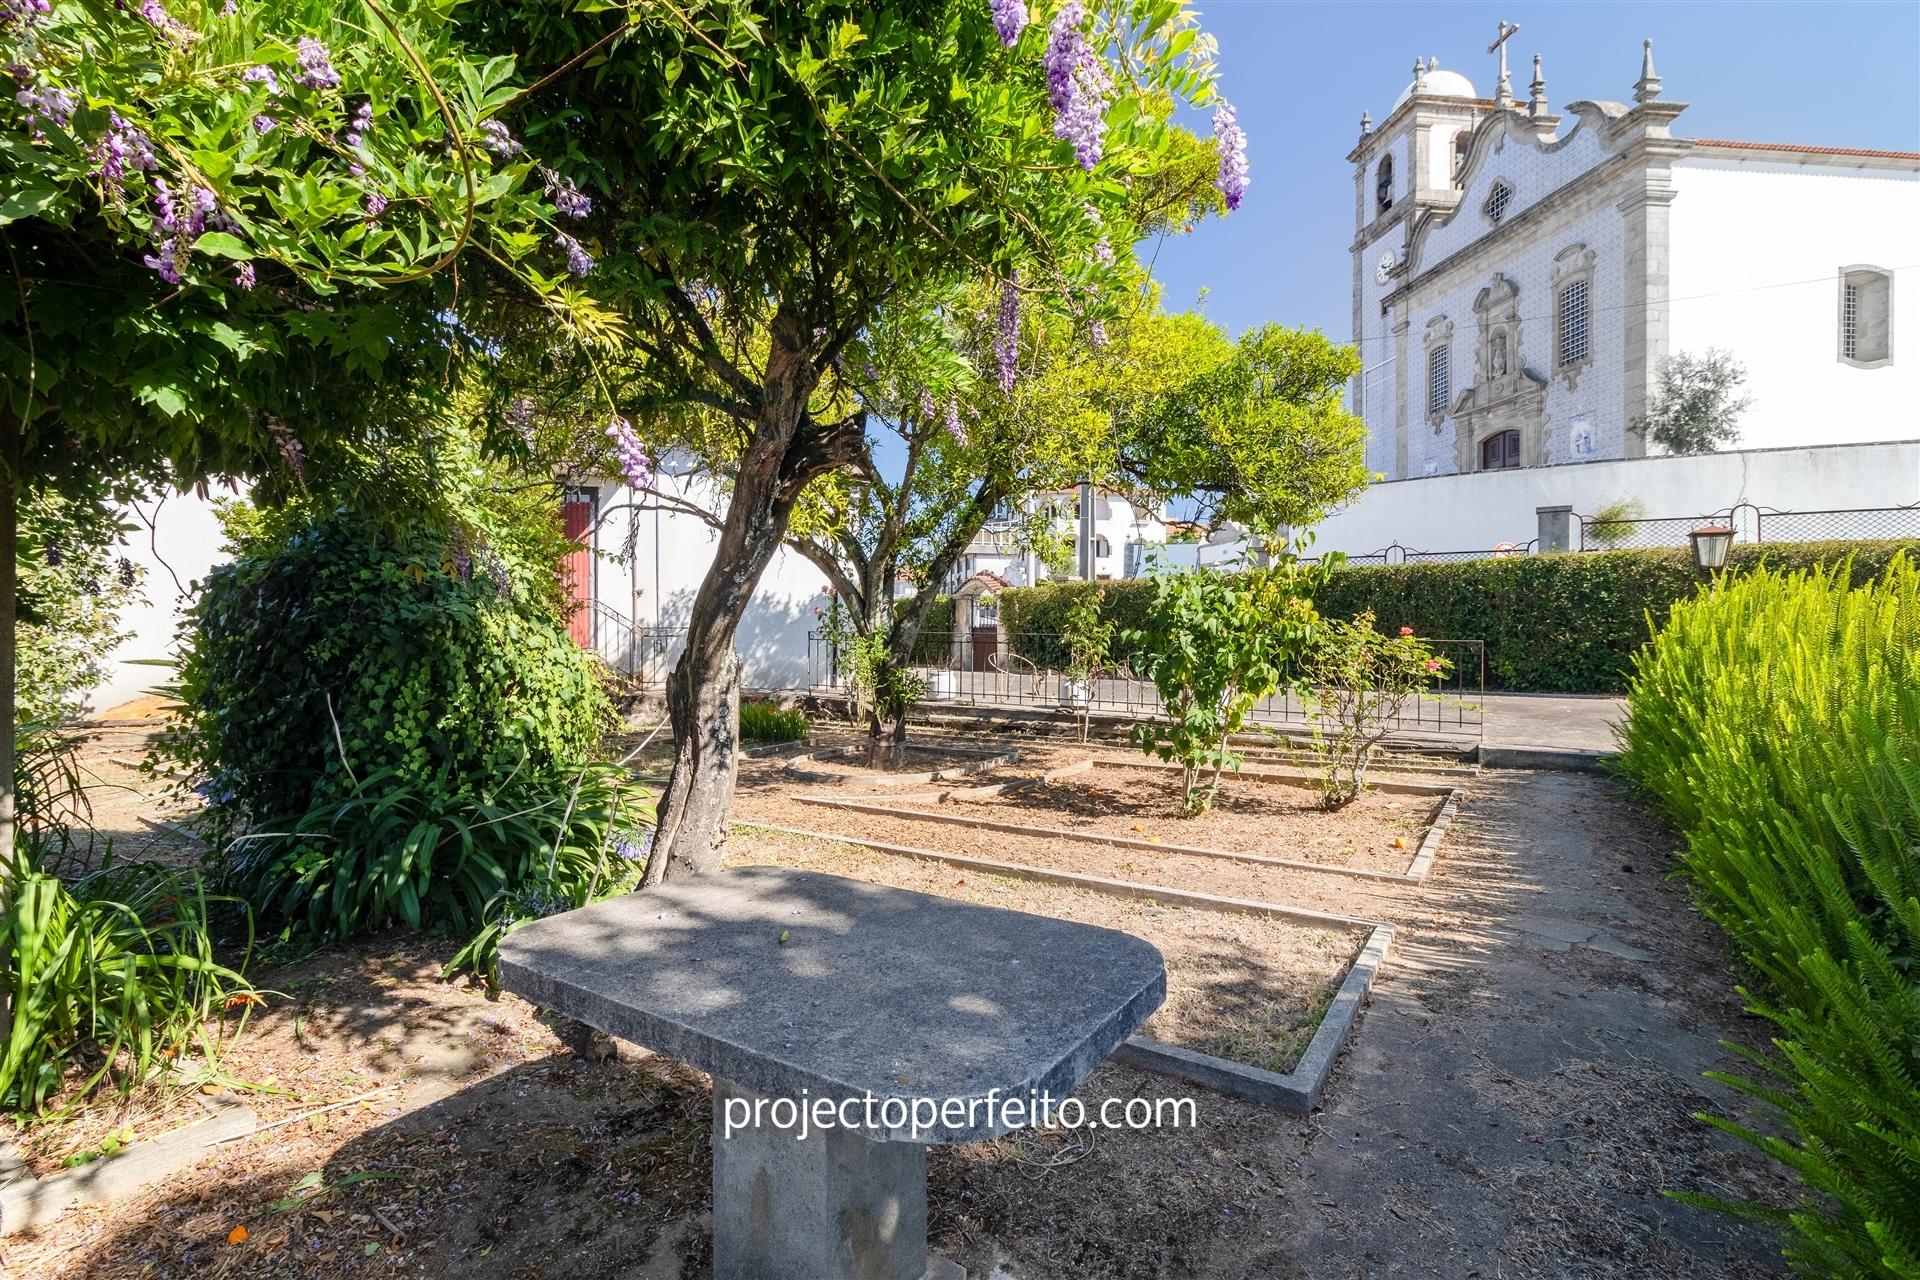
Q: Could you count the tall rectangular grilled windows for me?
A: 3